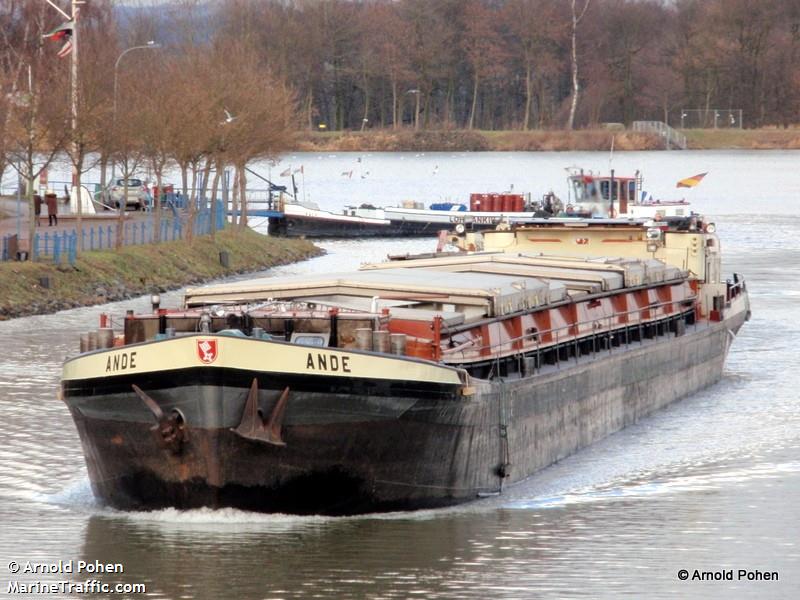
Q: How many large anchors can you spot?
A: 2